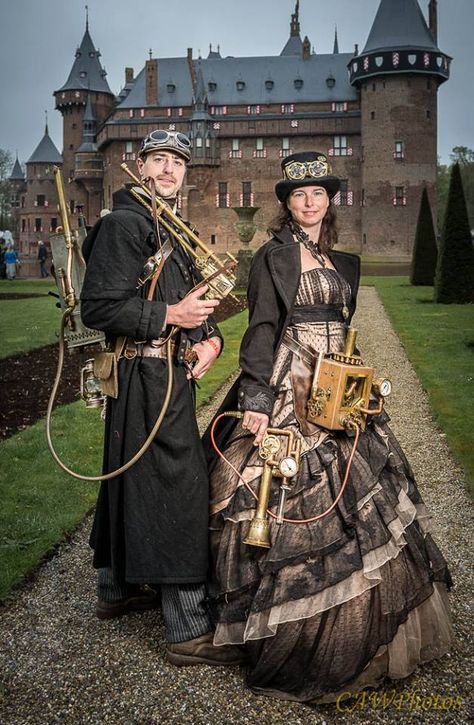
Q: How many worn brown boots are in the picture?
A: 2